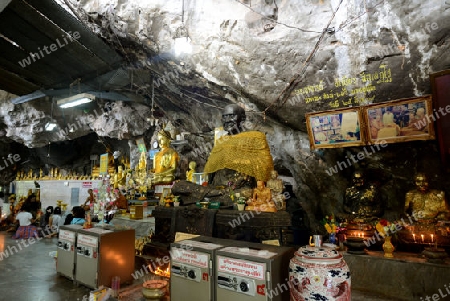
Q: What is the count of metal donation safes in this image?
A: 4